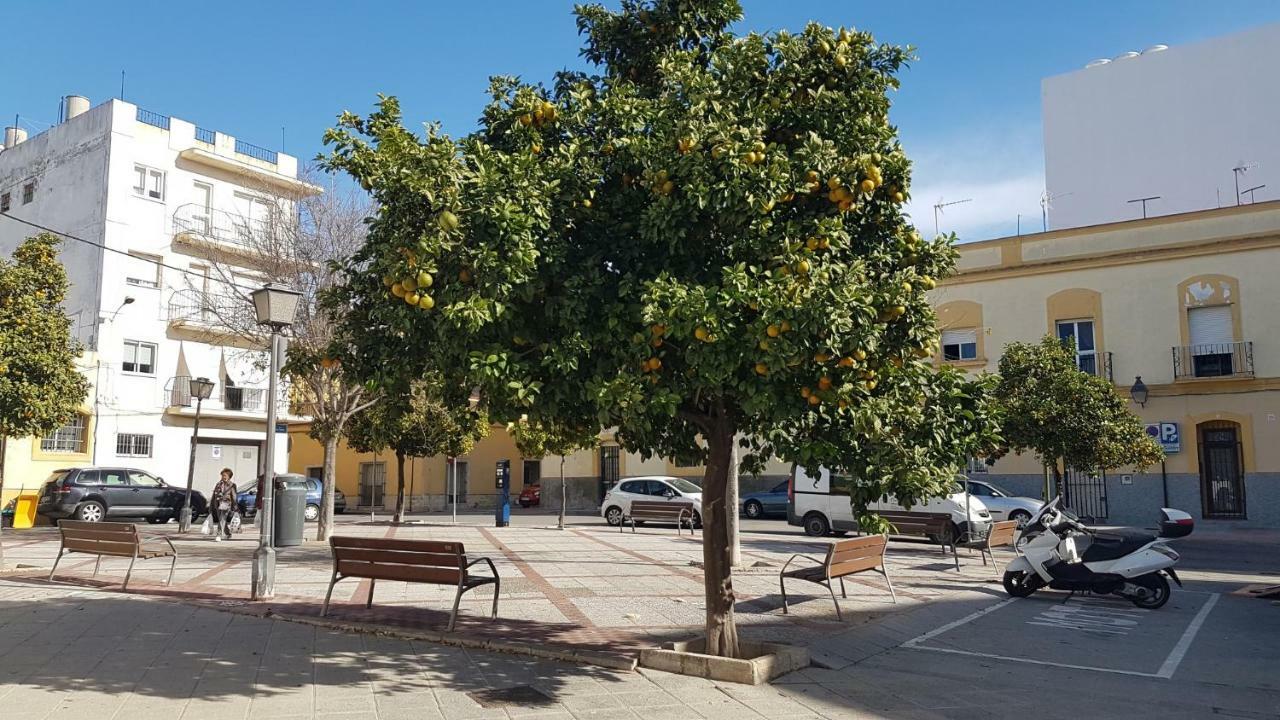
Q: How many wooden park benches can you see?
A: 6